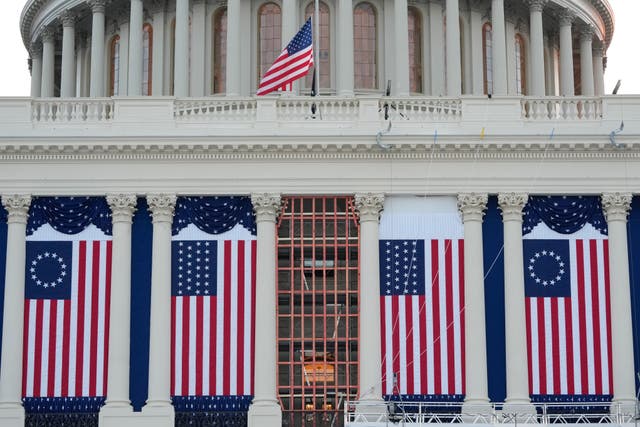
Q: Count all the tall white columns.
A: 8